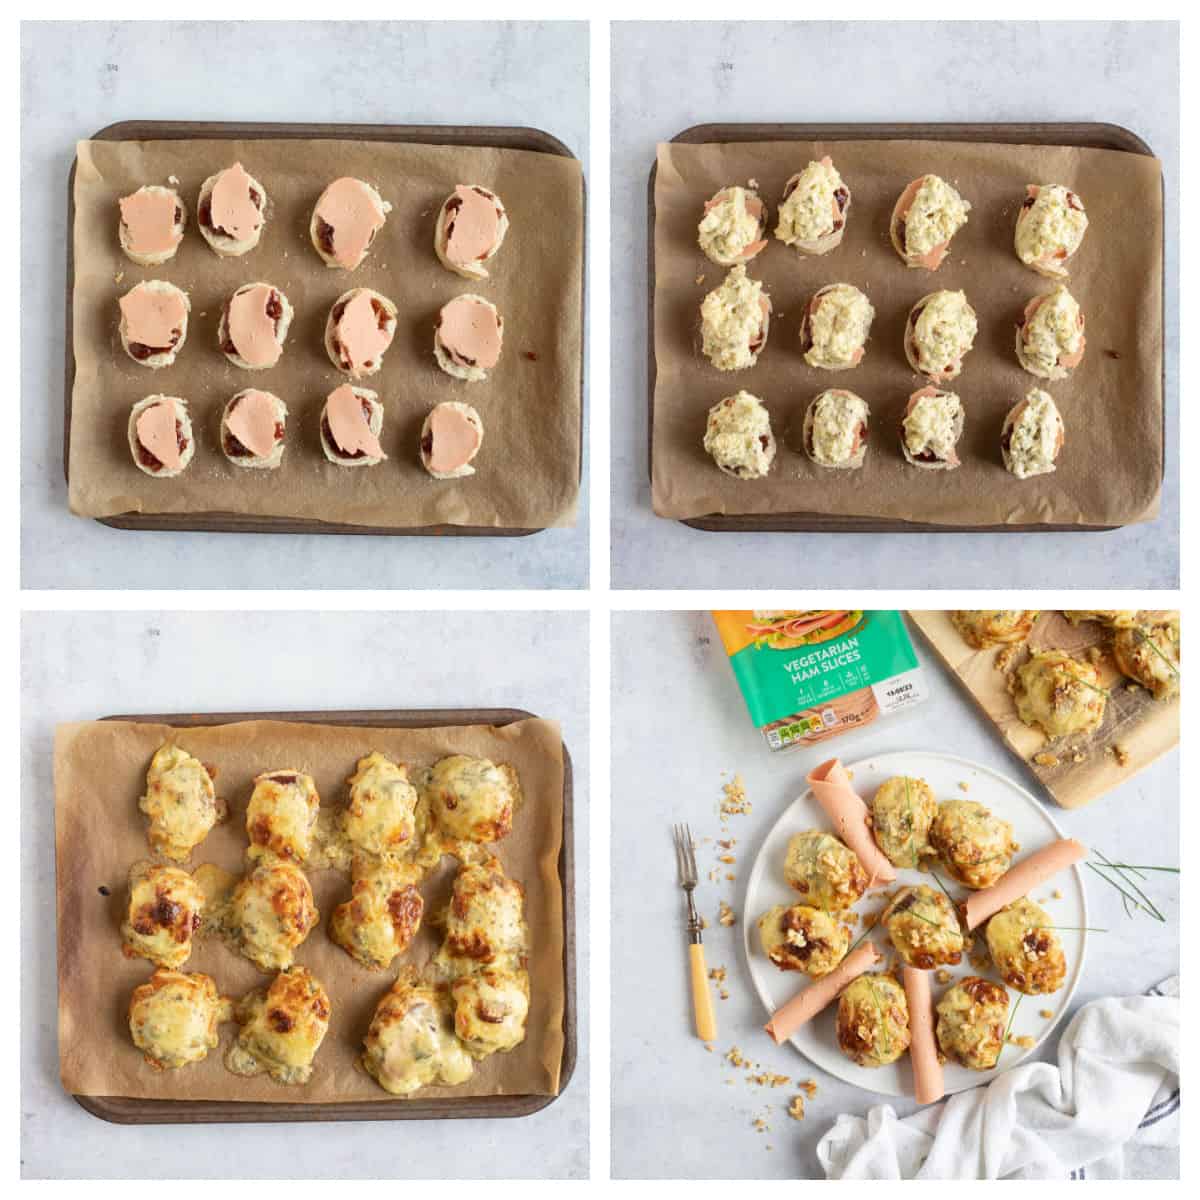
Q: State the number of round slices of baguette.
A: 12